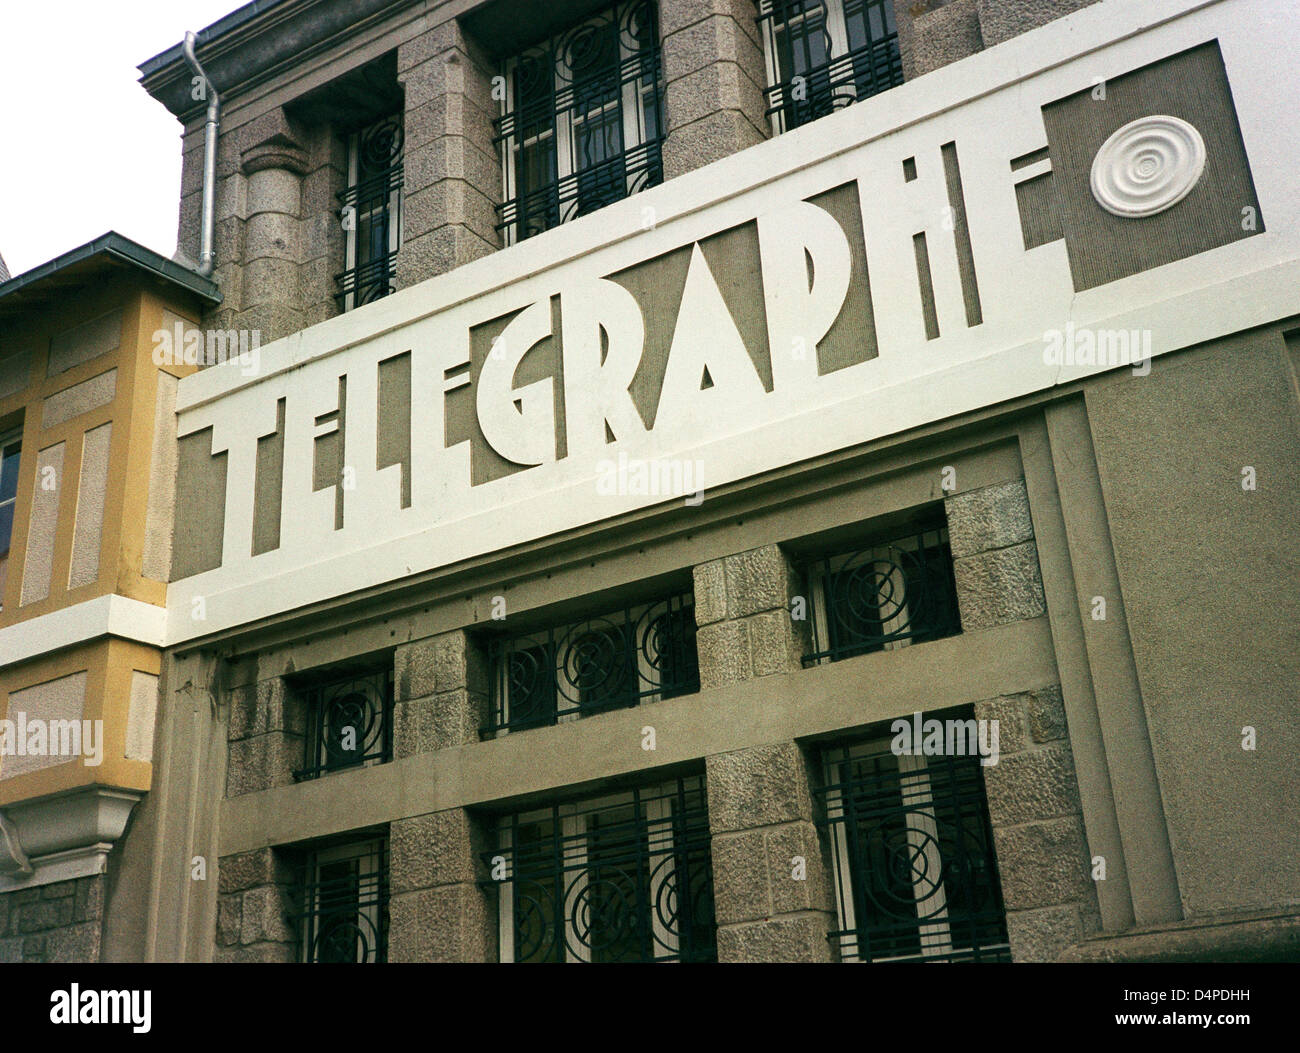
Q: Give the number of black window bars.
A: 9